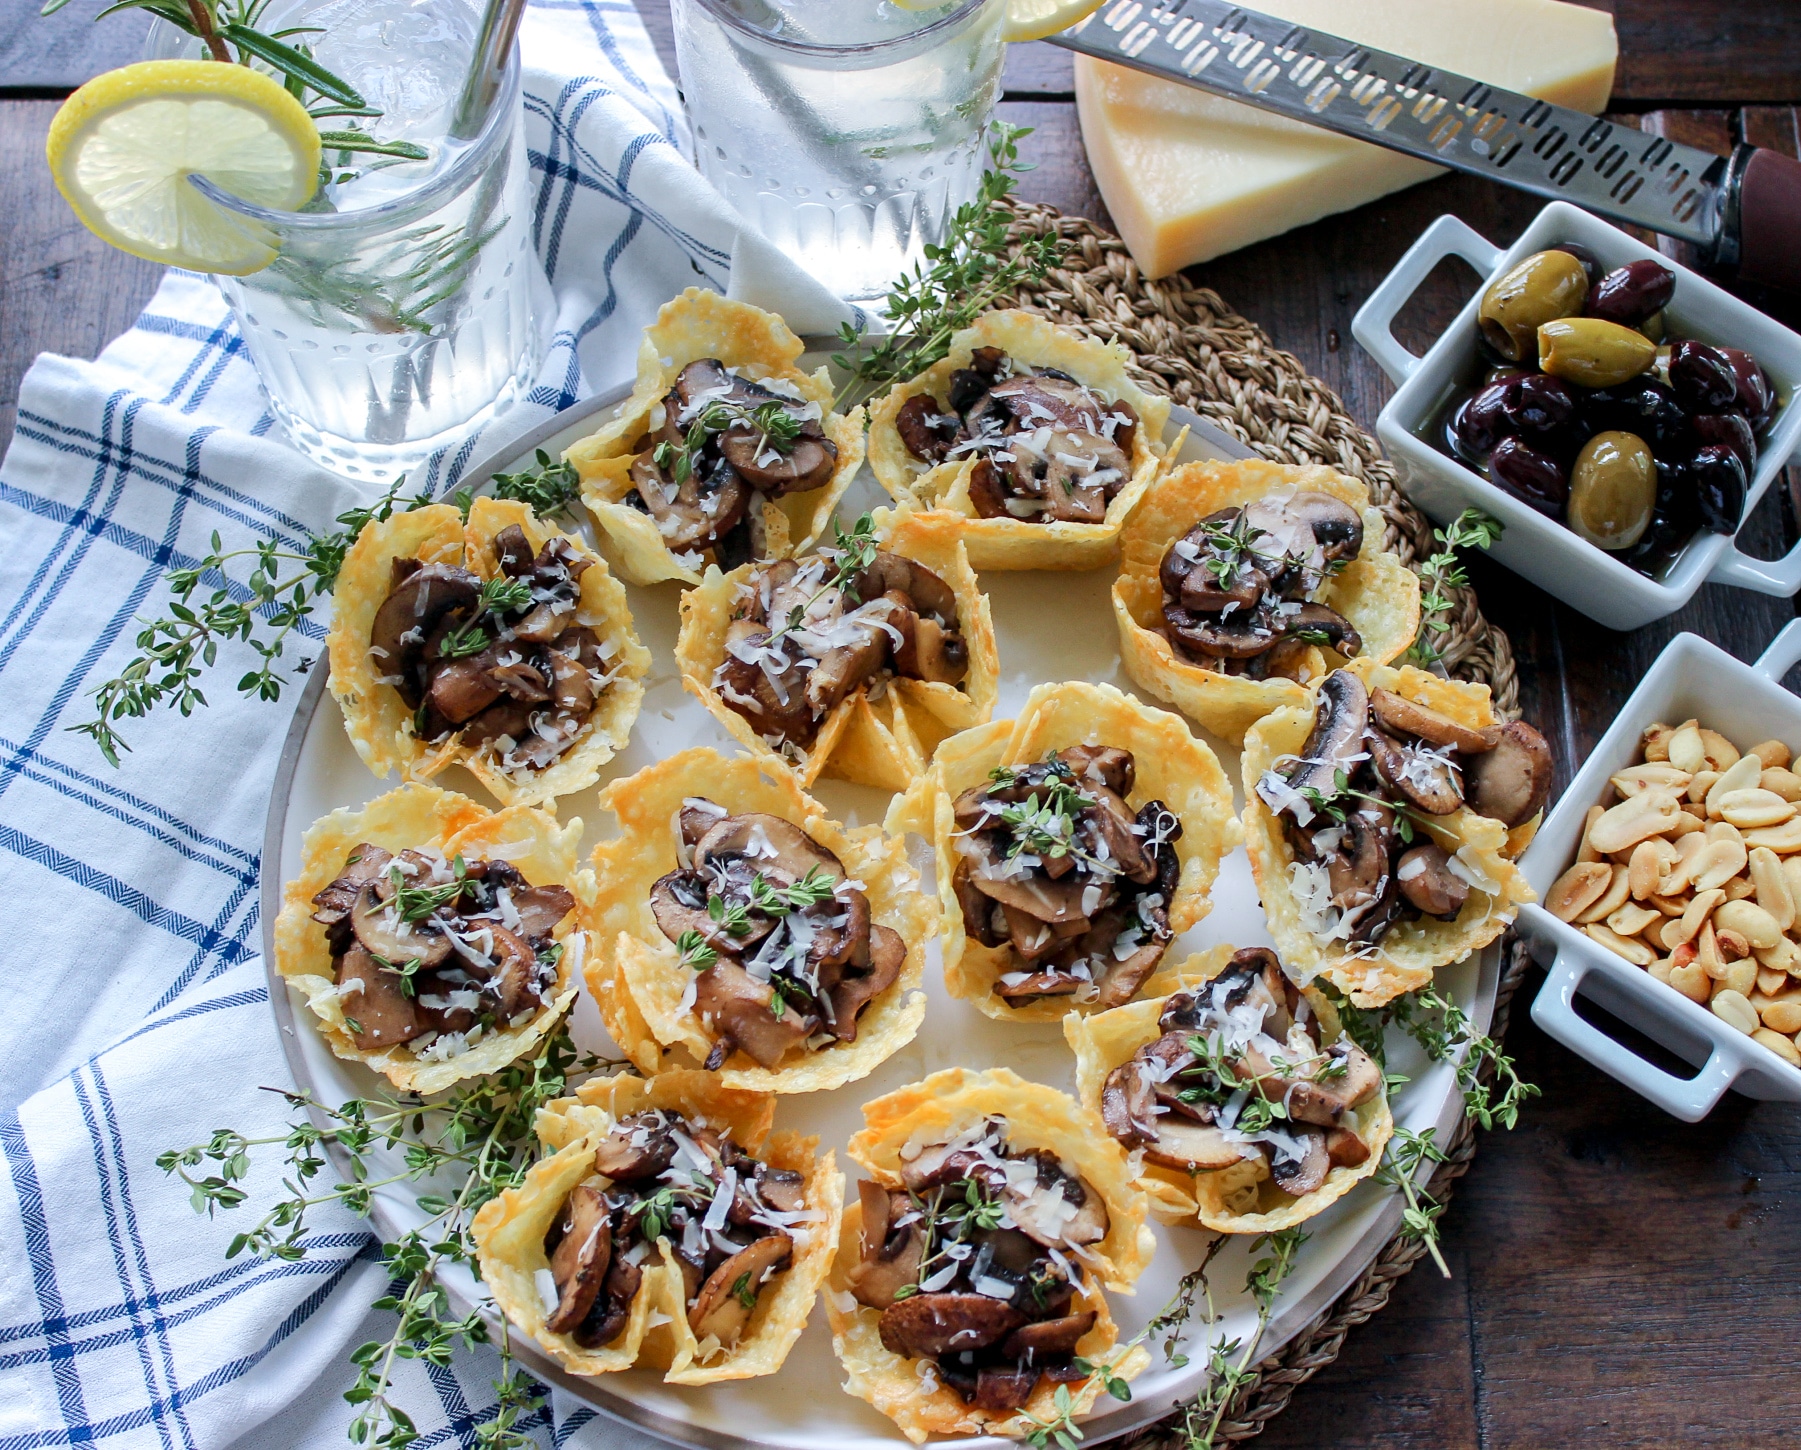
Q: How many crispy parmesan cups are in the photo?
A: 12